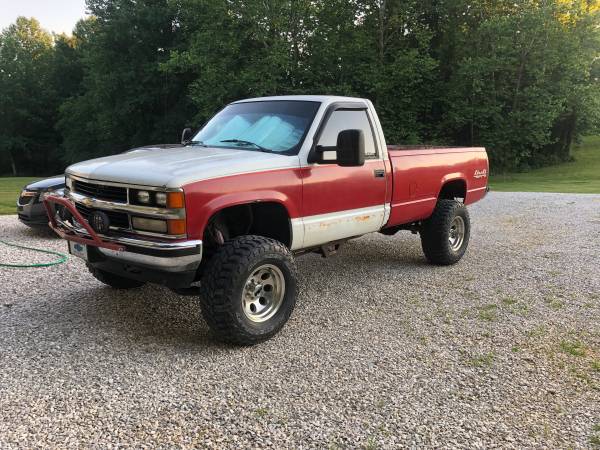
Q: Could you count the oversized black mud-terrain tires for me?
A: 3